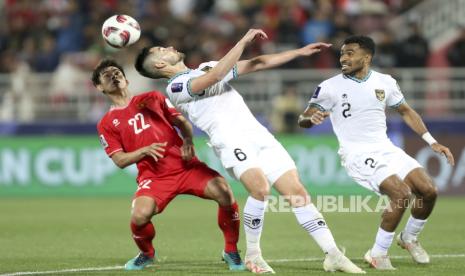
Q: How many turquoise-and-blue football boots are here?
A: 2